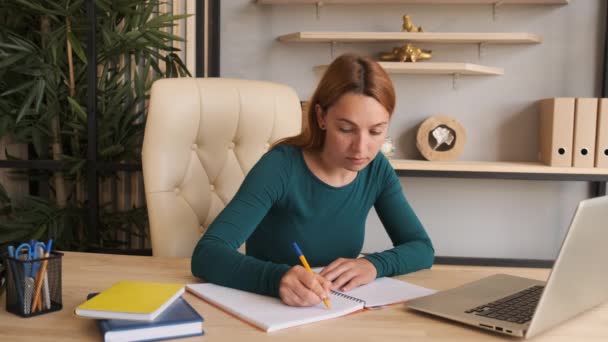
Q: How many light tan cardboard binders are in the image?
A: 3